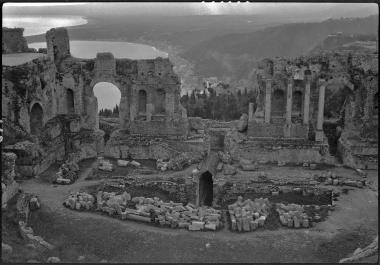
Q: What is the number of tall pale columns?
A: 4